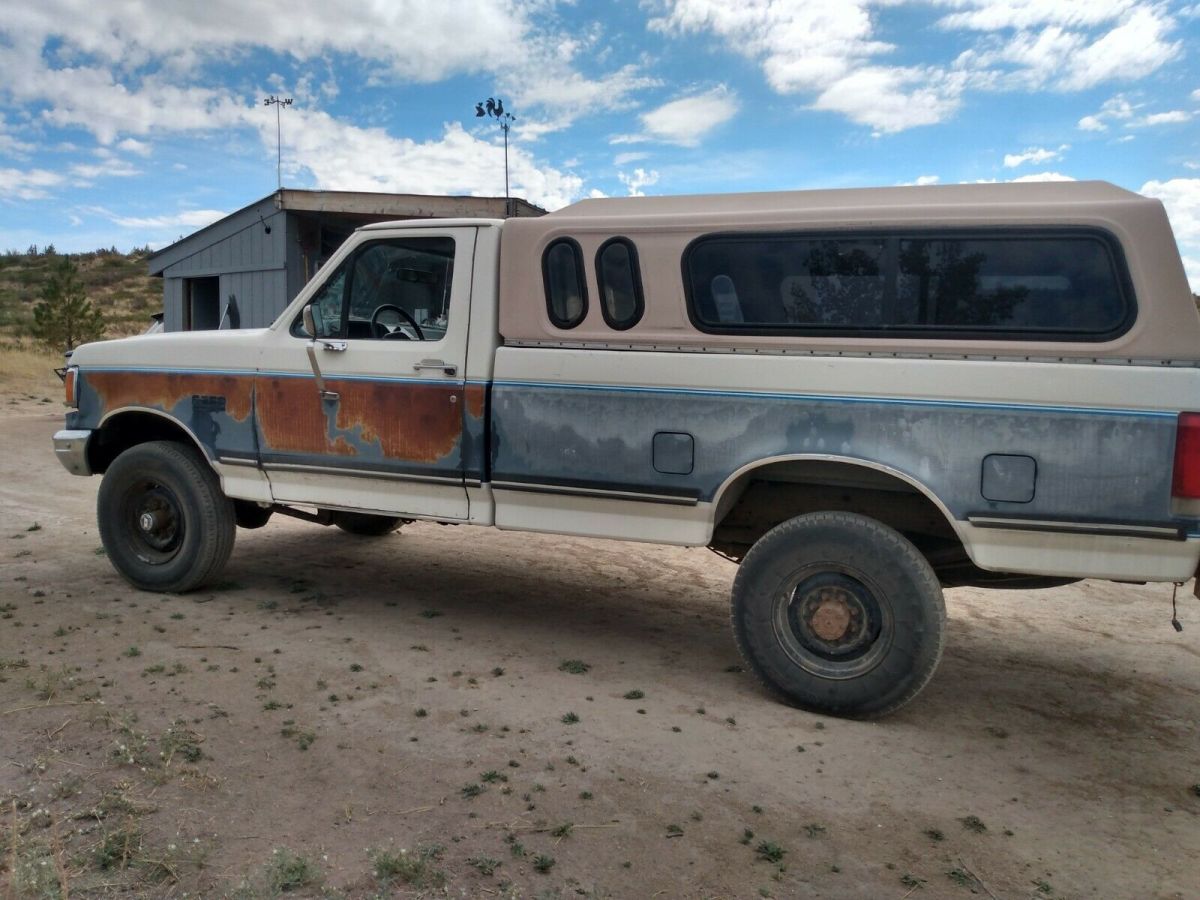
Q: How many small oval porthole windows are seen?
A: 2